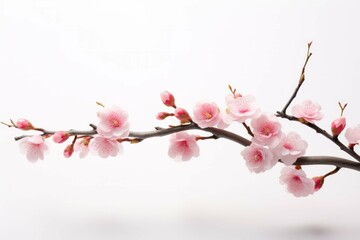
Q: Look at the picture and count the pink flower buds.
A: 8